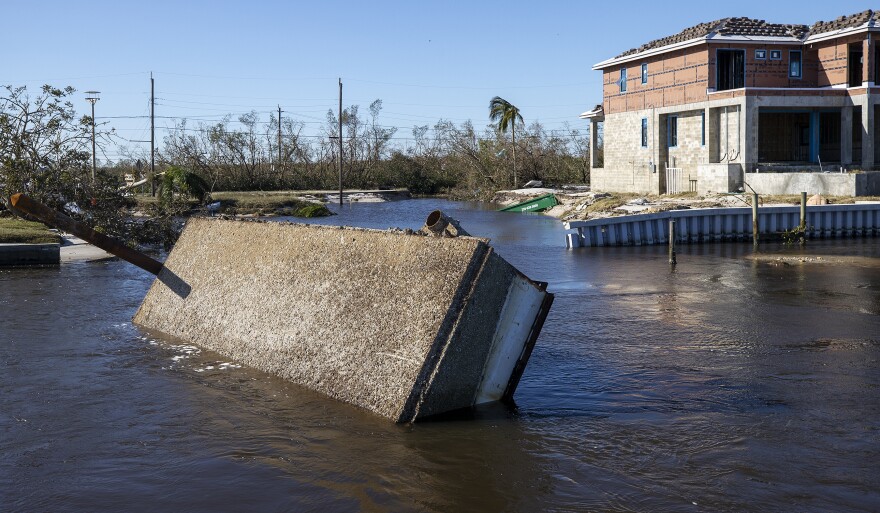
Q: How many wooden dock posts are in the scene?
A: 3